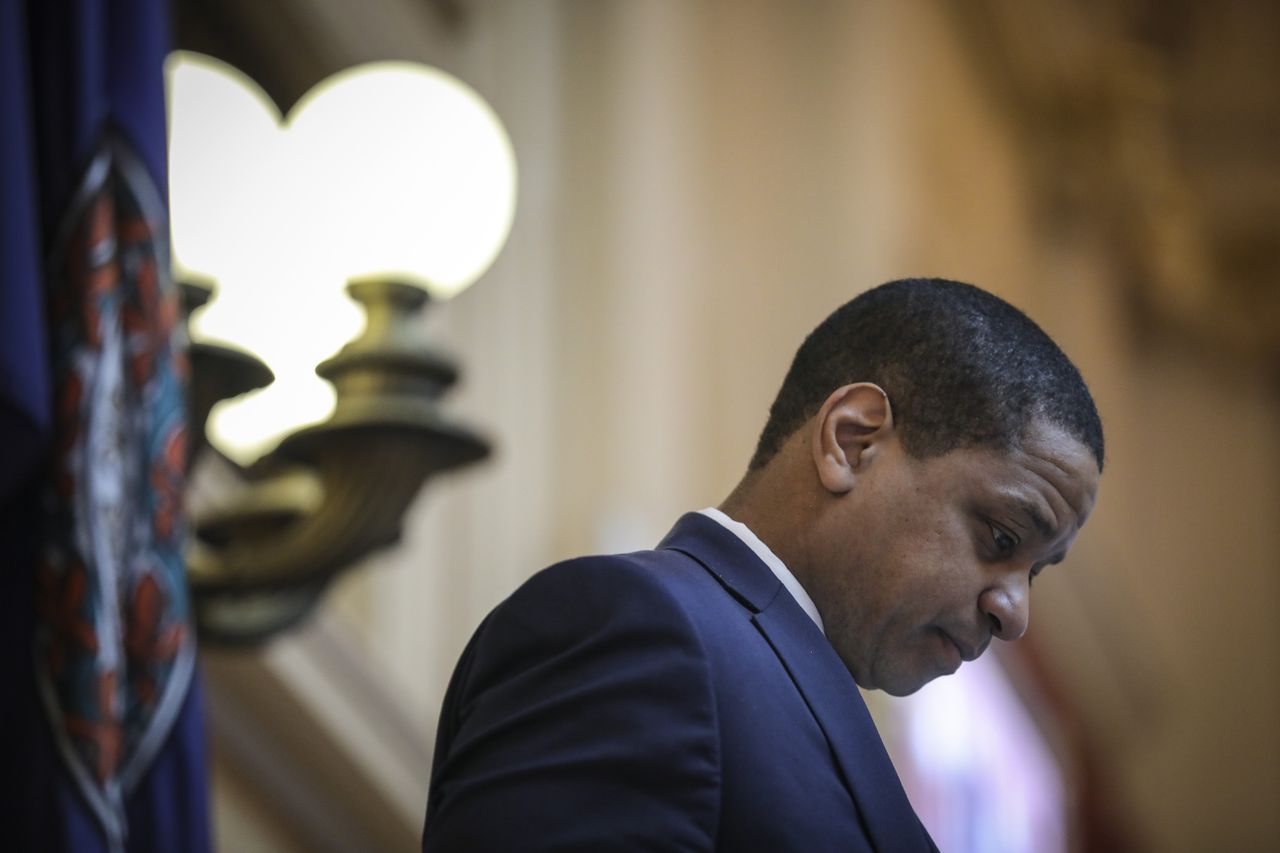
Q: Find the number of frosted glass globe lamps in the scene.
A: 2